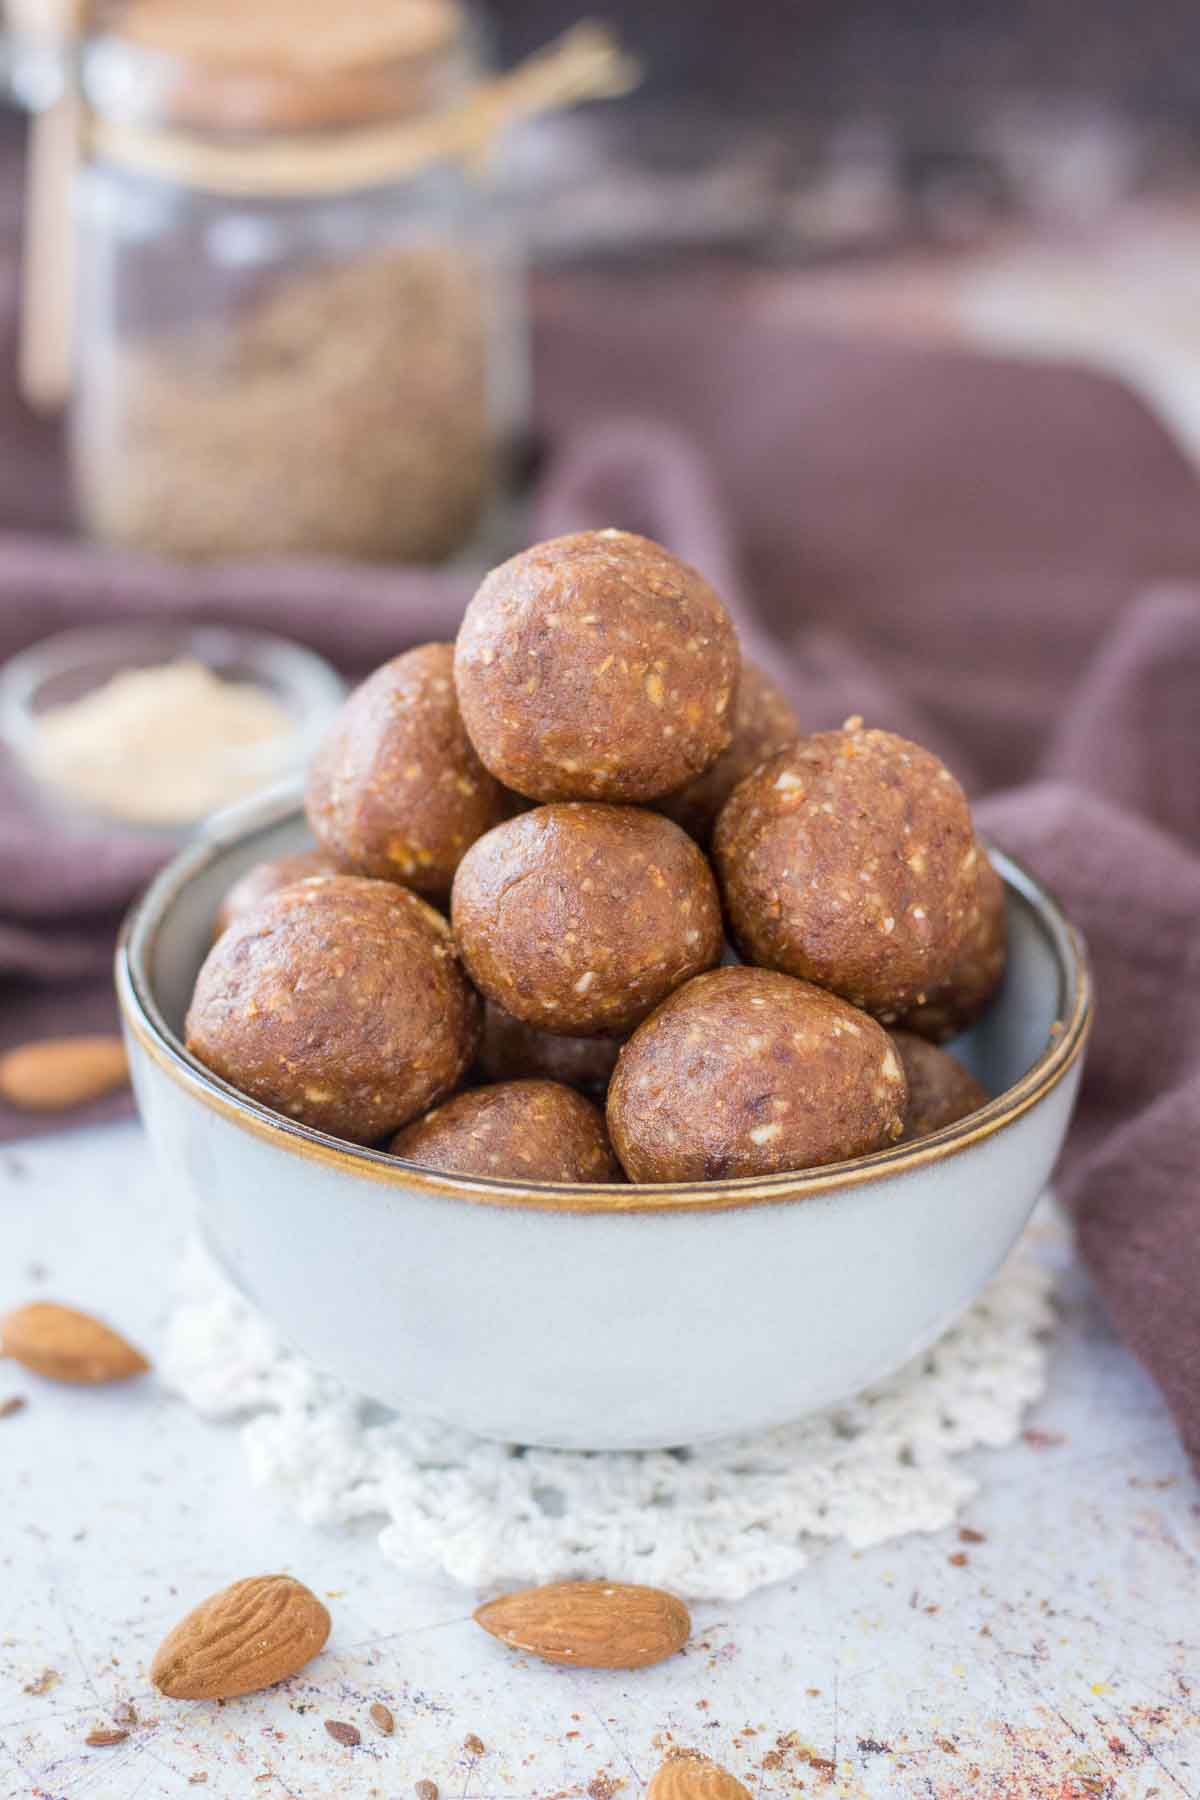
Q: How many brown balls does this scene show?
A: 12